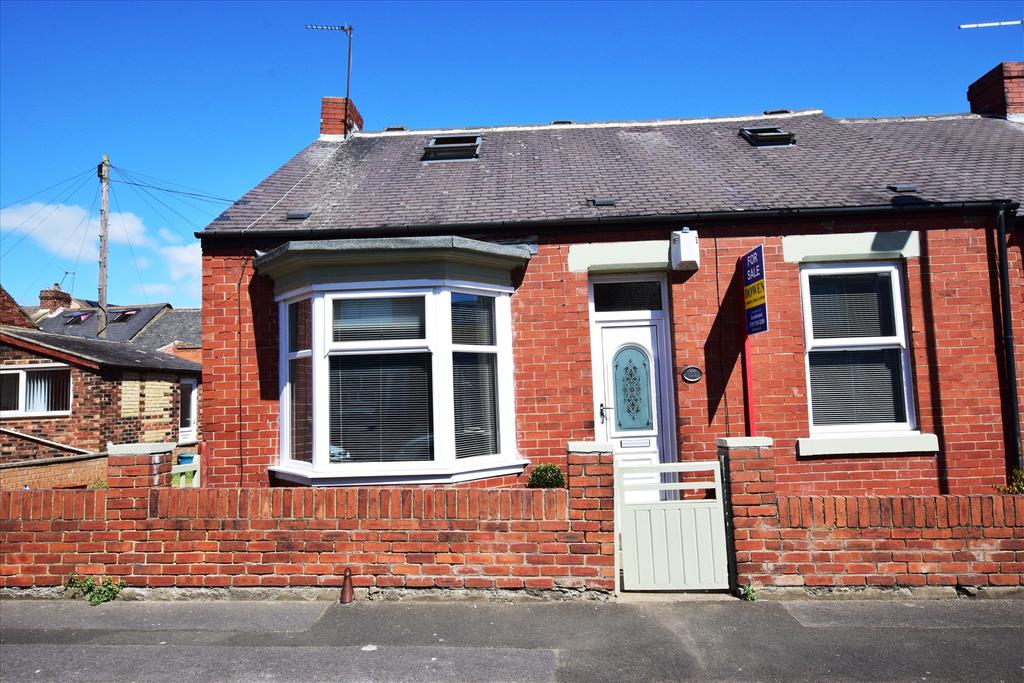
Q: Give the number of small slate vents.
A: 3